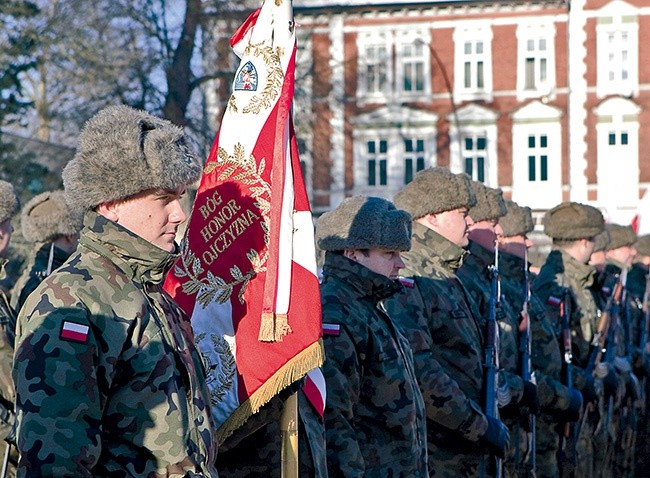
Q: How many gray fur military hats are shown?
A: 11